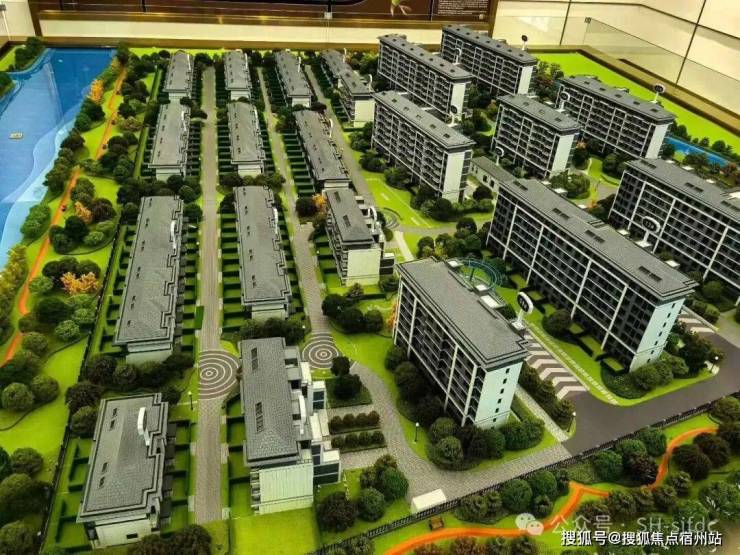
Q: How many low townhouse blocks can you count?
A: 13